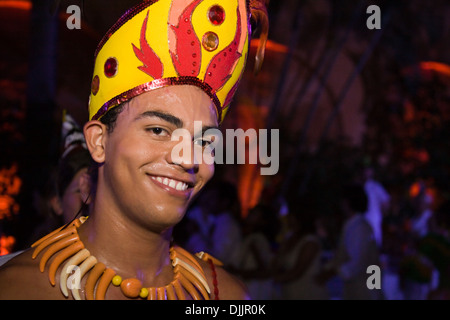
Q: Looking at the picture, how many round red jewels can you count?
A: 2